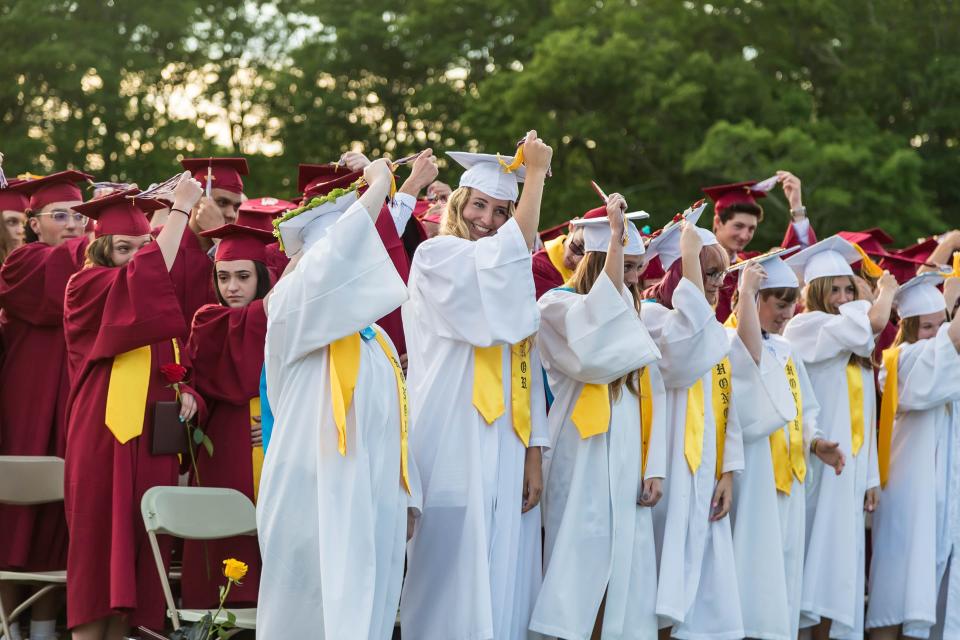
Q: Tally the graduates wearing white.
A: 7